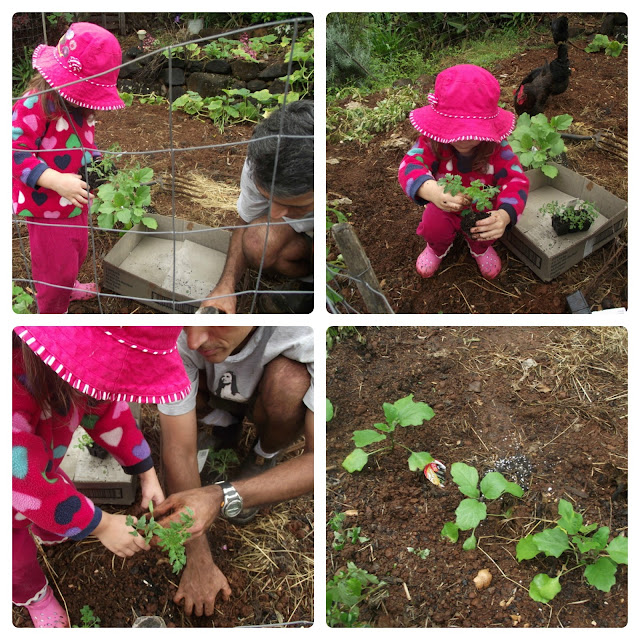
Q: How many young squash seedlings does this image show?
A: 3